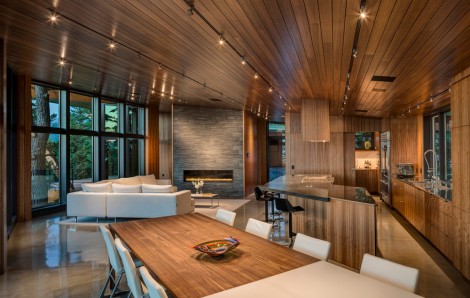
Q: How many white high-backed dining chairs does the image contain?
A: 7